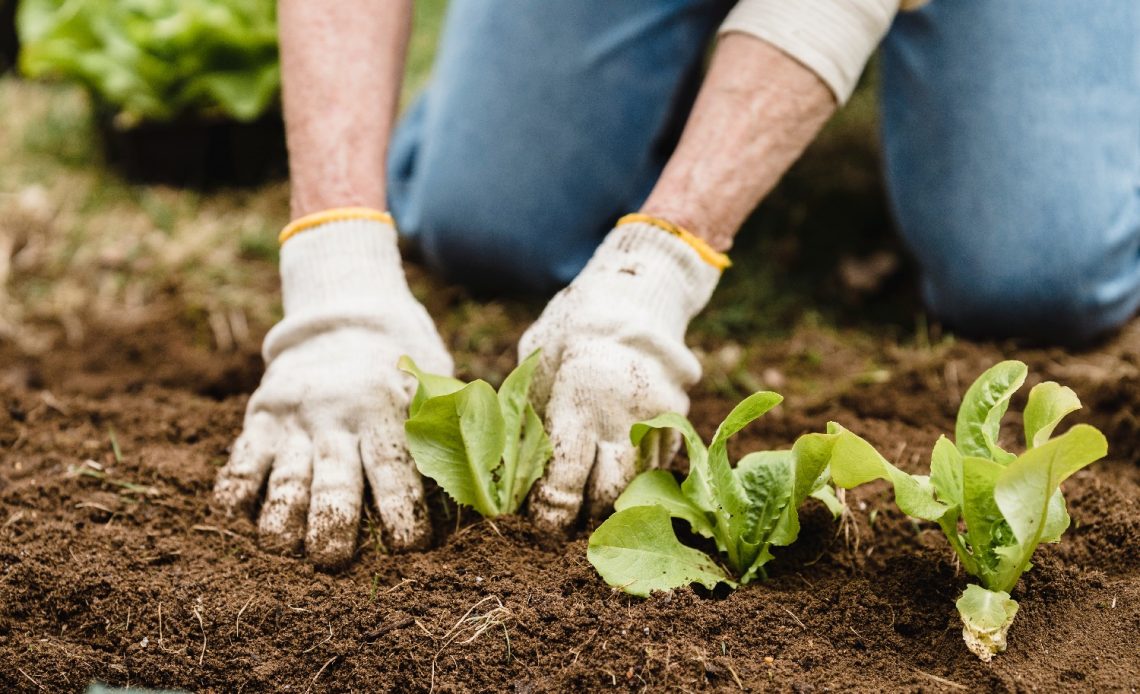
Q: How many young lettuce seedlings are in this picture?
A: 3